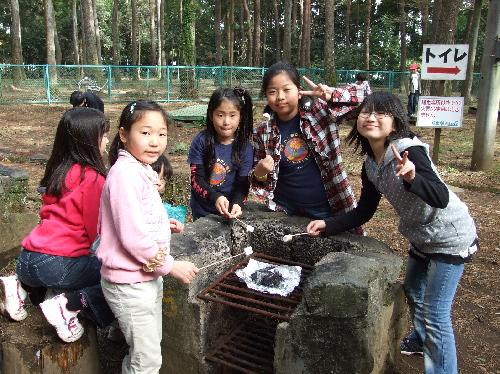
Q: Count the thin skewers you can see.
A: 4